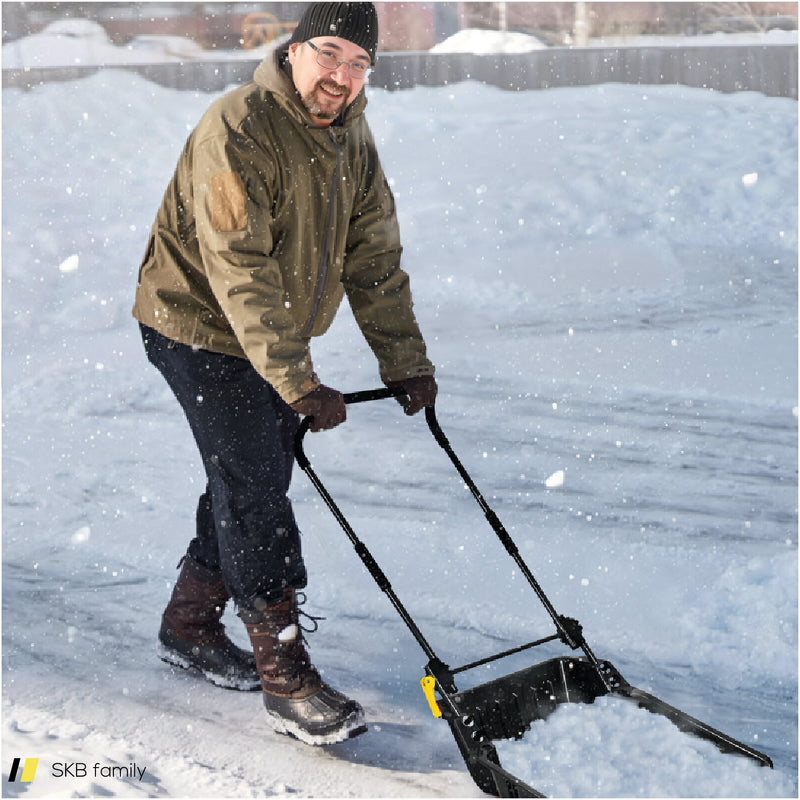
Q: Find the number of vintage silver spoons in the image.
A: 0